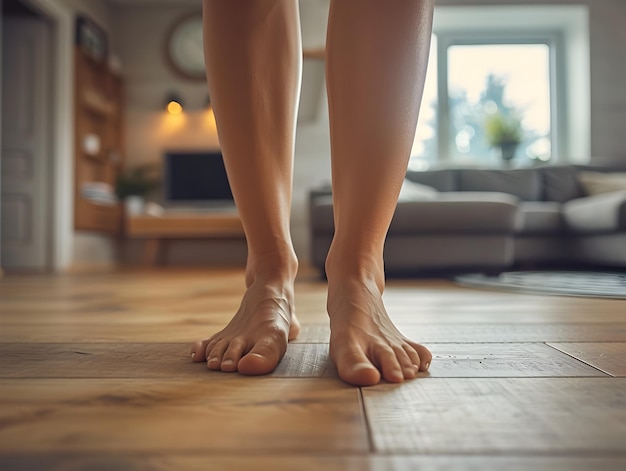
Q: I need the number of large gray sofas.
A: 1